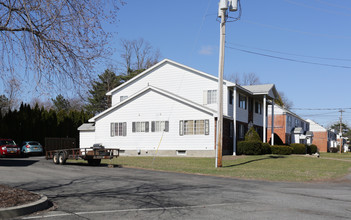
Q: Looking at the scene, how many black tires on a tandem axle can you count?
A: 2